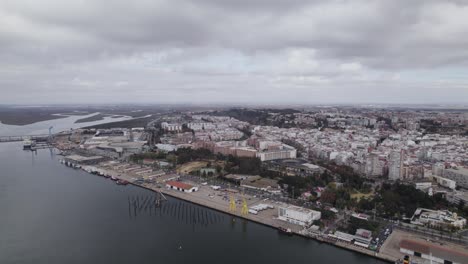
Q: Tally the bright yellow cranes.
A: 2